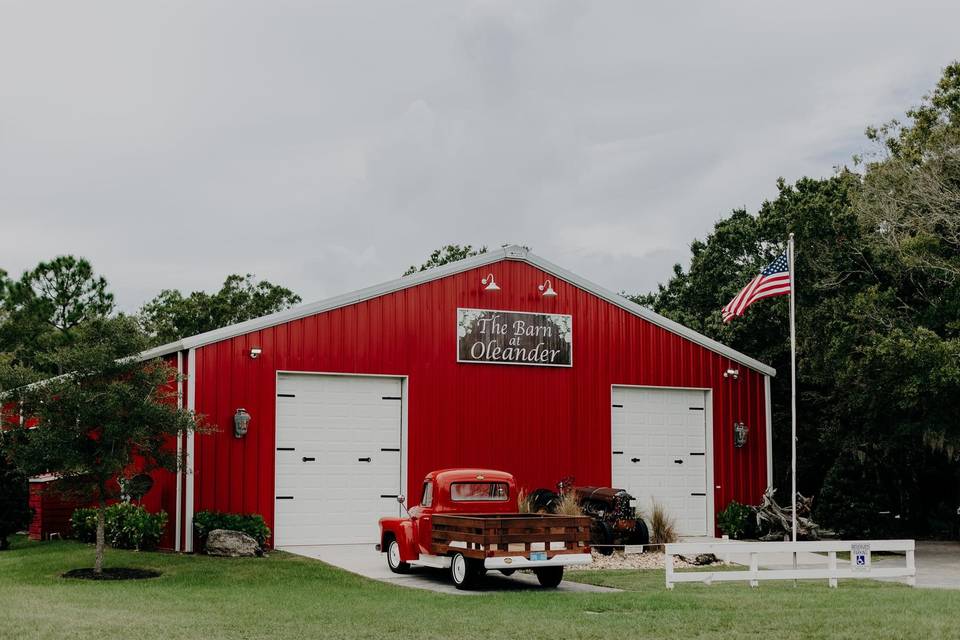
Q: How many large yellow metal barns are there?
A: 0